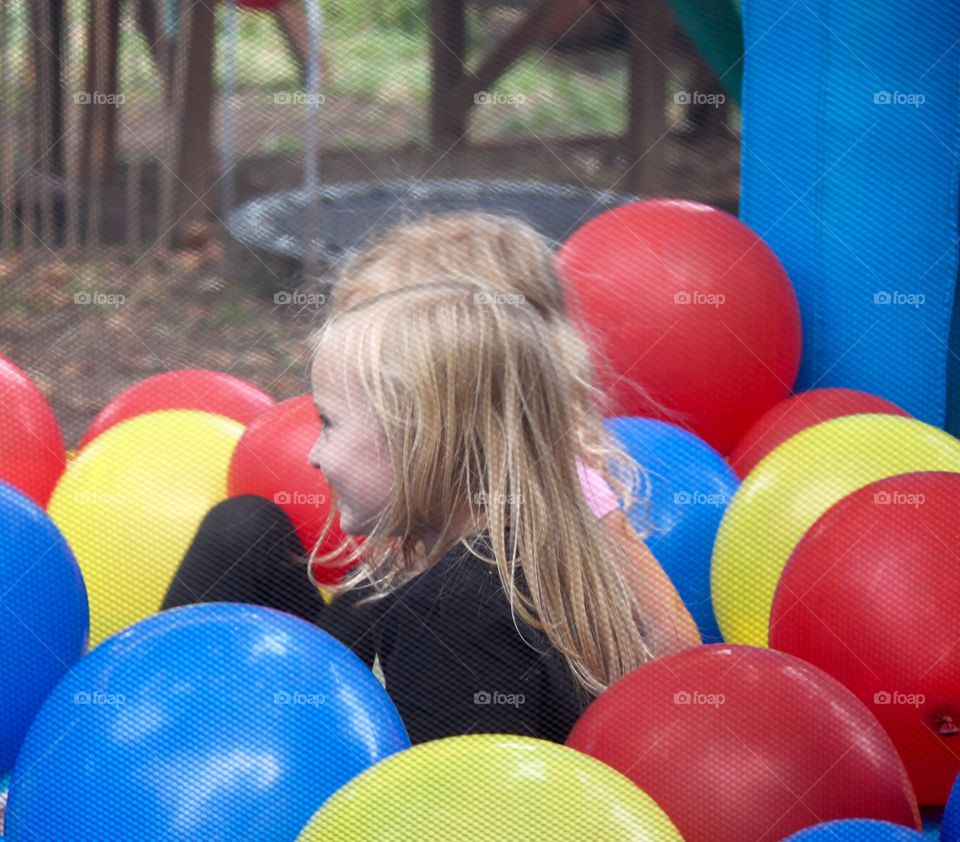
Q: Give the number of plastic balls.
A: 15